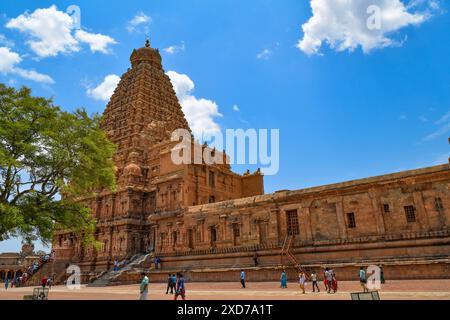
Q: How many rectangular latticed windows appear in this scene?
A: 4